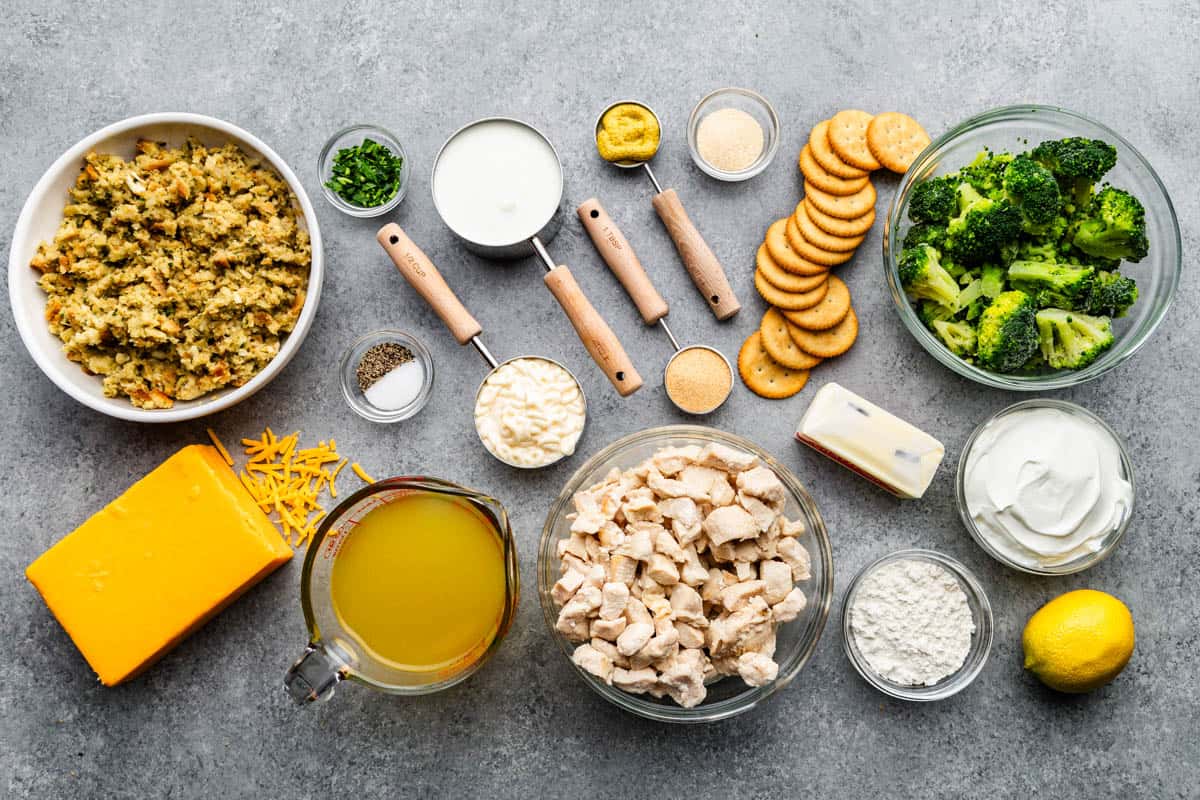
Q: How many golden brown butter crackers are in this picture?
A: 15